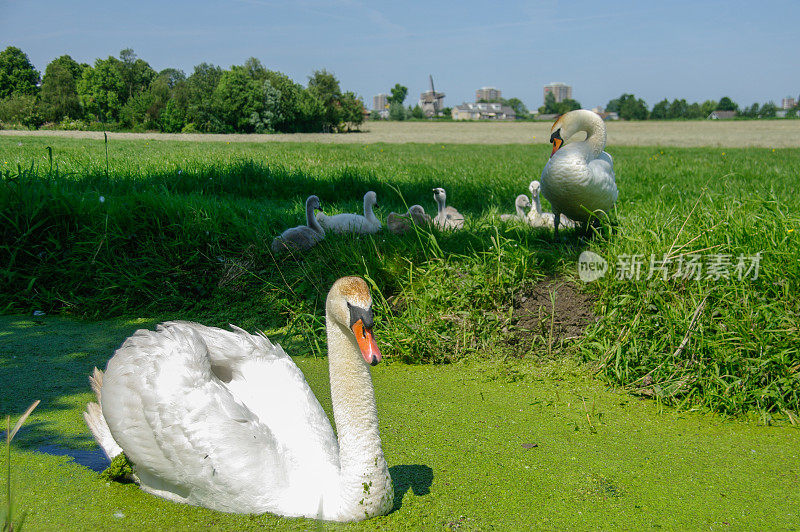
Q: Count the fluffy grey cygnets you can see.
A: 6